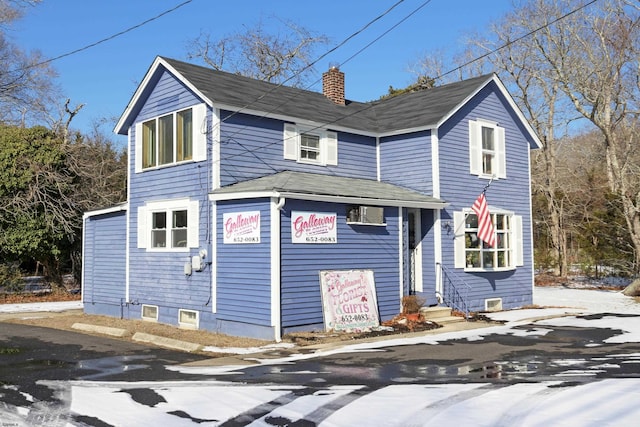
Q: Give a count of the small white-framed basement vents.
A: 3